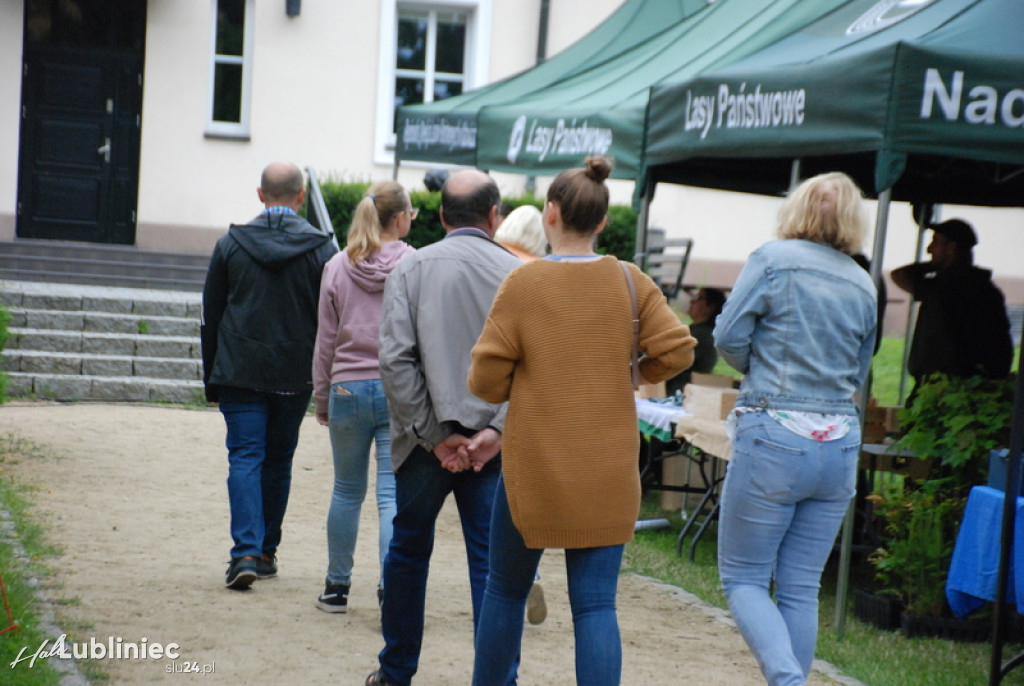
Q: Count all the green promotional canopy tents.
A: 3